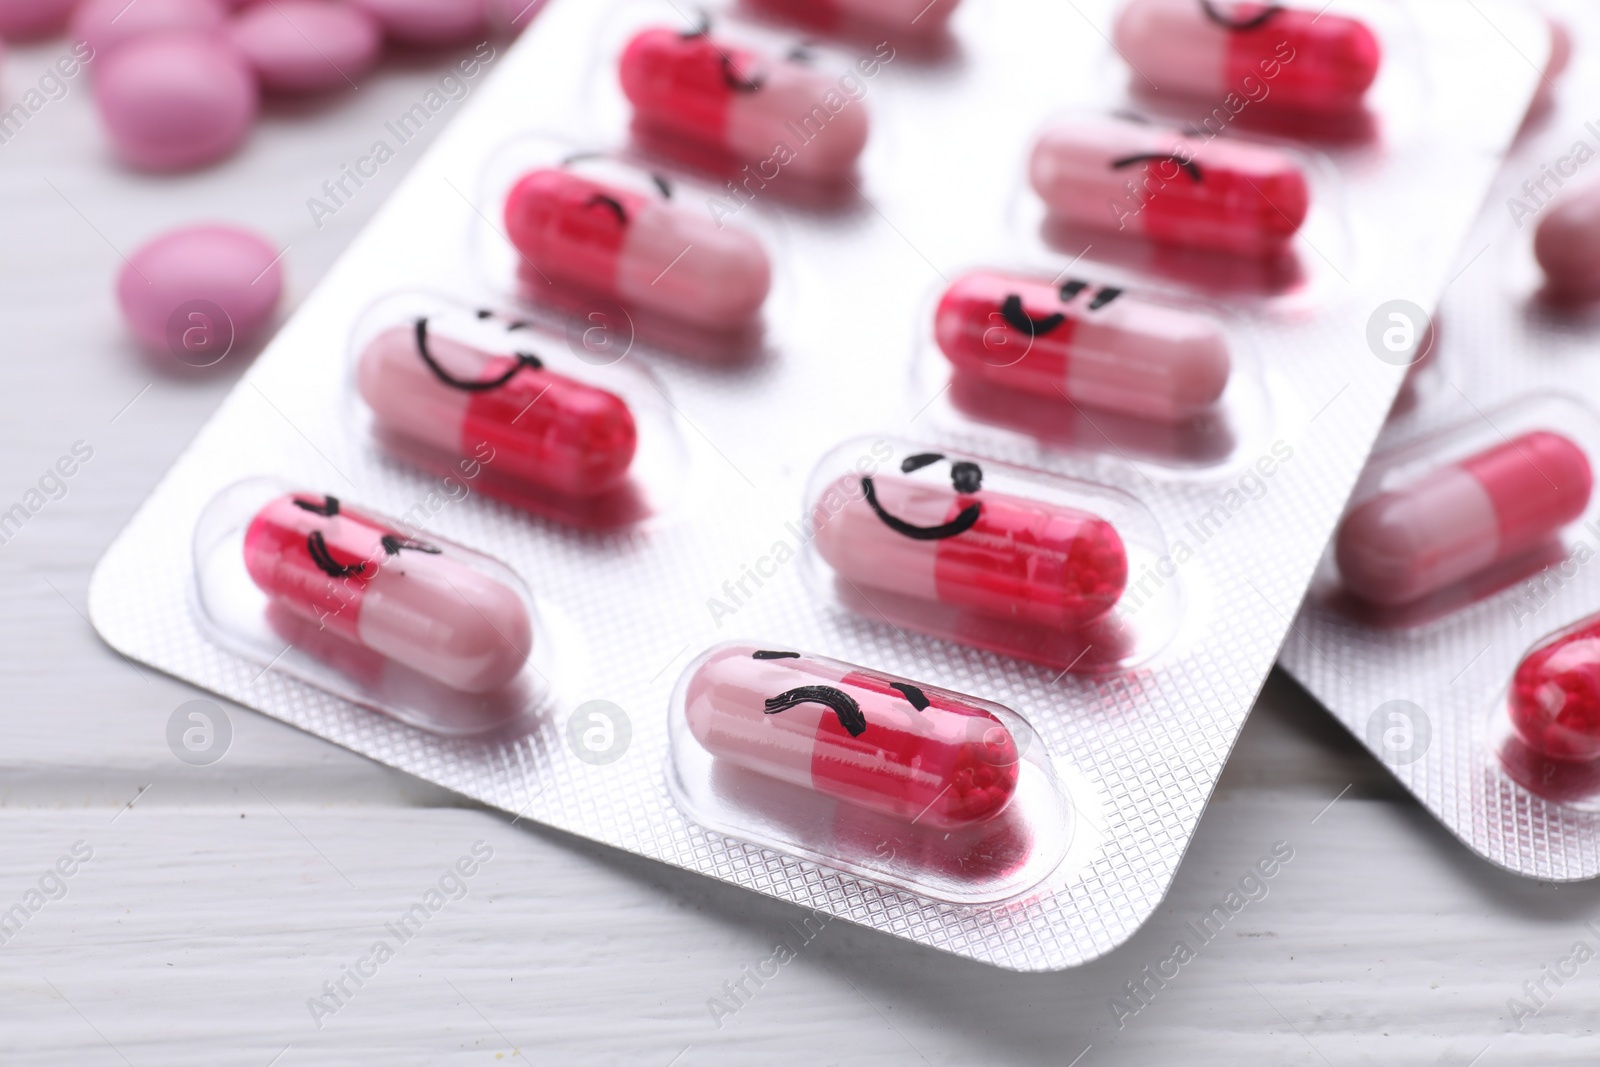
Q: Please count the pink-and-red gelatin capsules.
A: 13